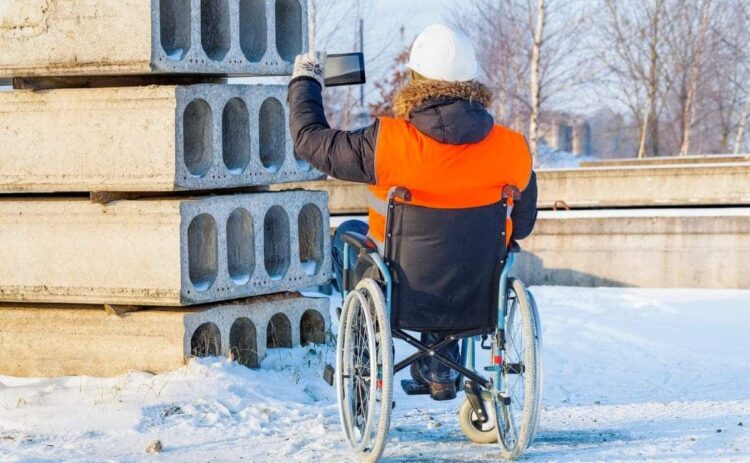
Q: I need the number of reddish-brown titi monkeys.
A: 0